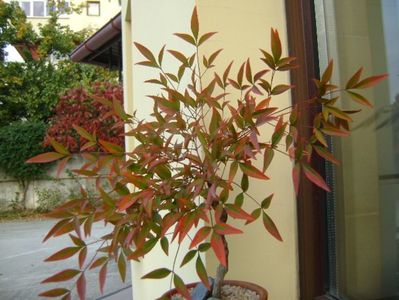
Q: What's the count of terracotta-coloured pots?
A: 1